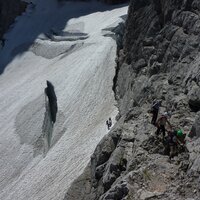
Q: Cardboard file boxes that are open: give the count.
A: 0